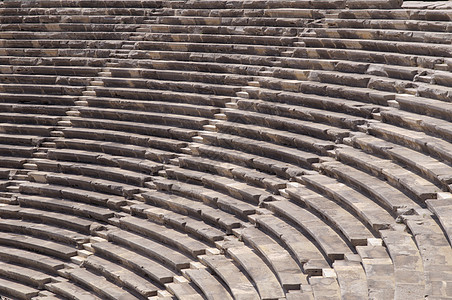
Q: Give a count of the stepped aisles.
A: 4